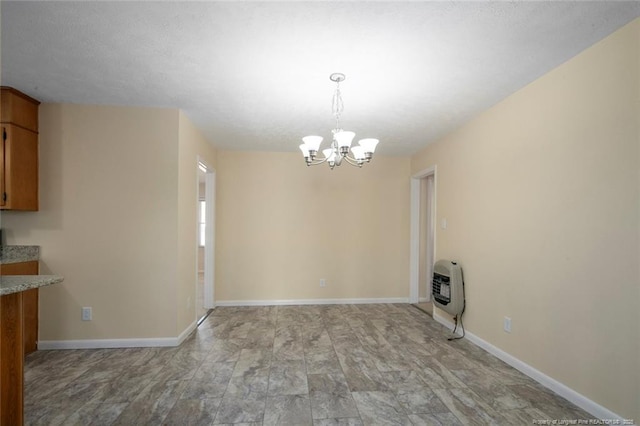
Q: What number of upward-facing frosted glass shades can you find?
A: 6